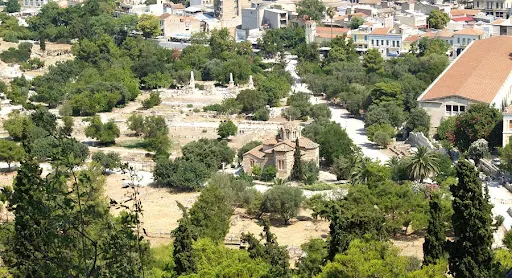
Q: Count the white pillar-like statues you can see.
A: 3